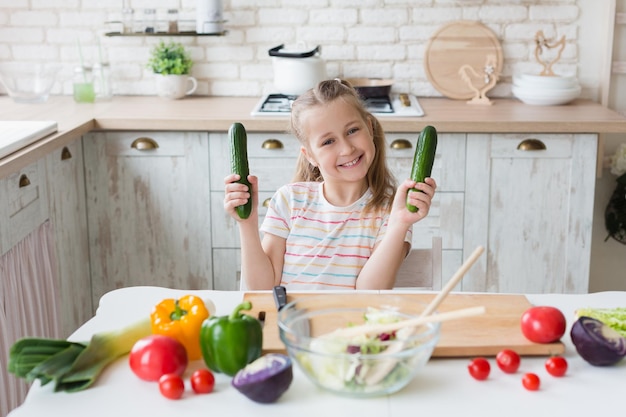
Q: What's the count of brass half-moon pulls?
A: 7